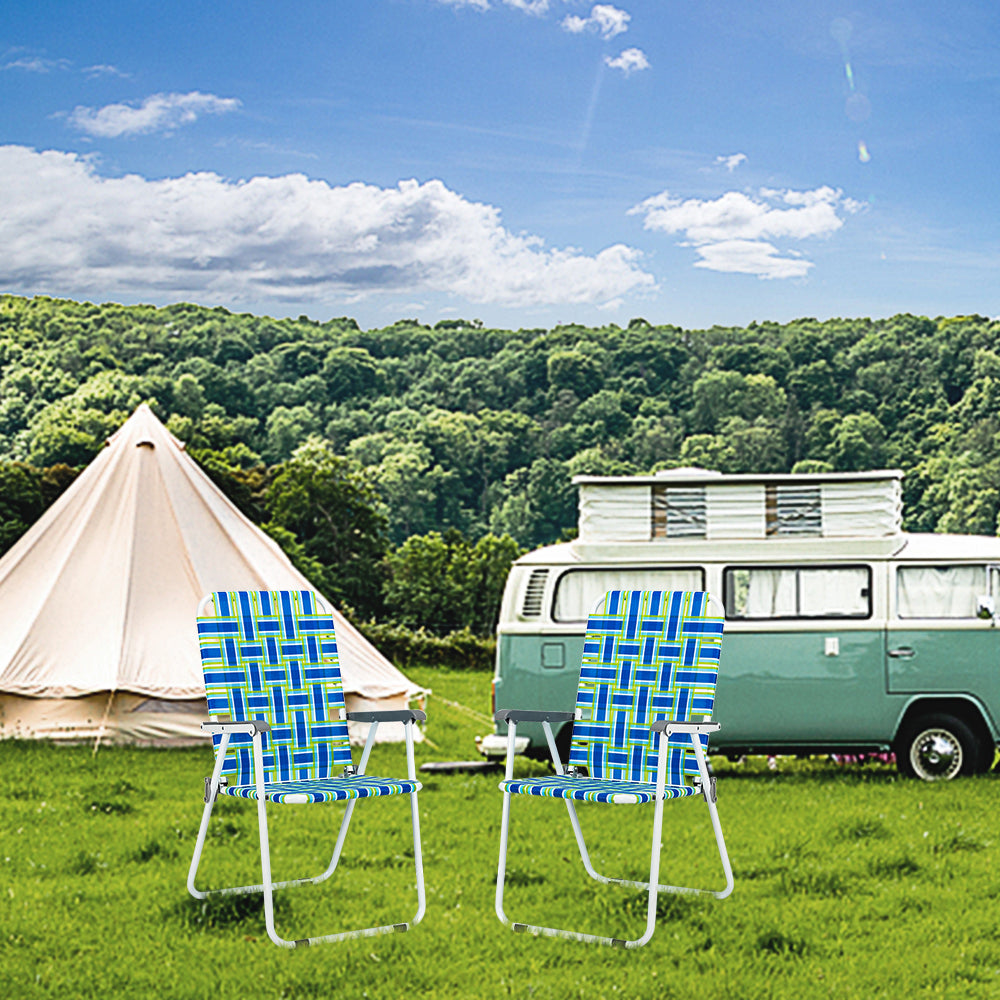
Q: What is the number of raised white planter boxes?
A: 0